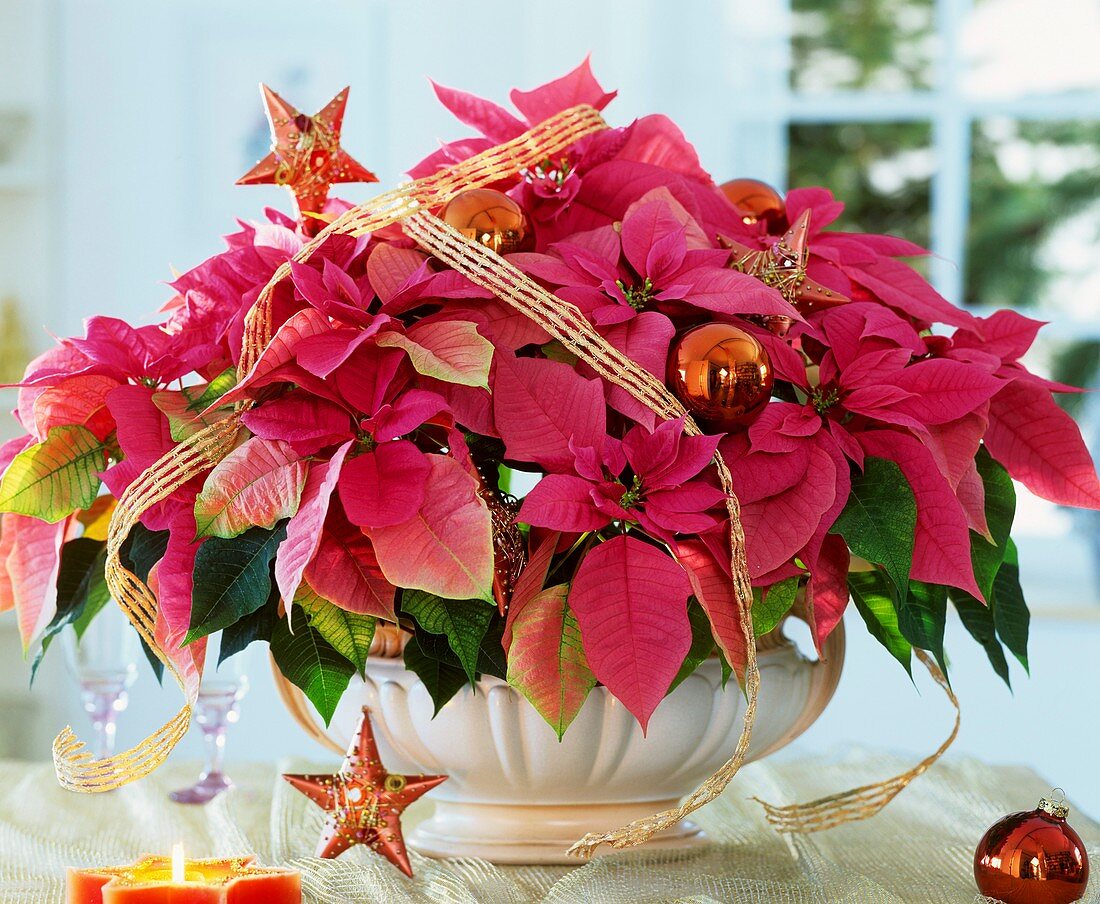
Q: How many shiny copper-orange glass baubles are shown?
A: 4